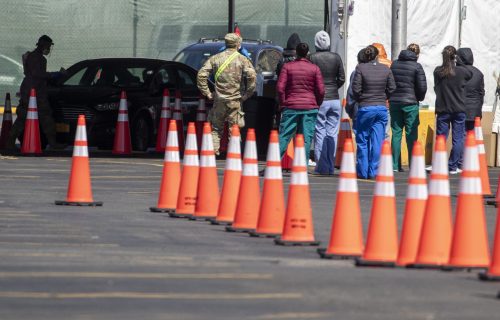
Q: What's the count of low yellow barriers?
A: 1